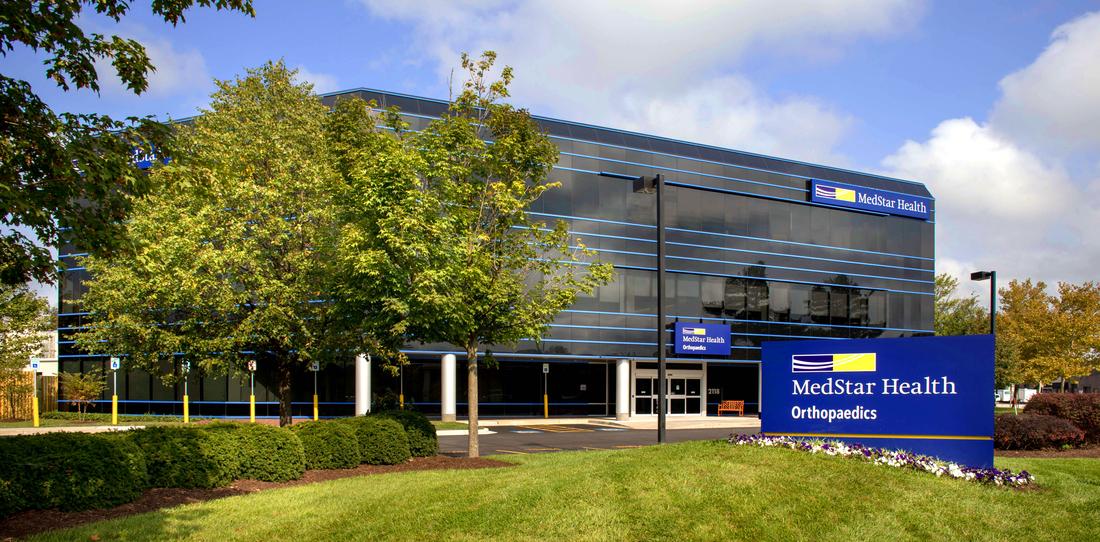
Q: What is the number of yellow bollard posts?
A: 7